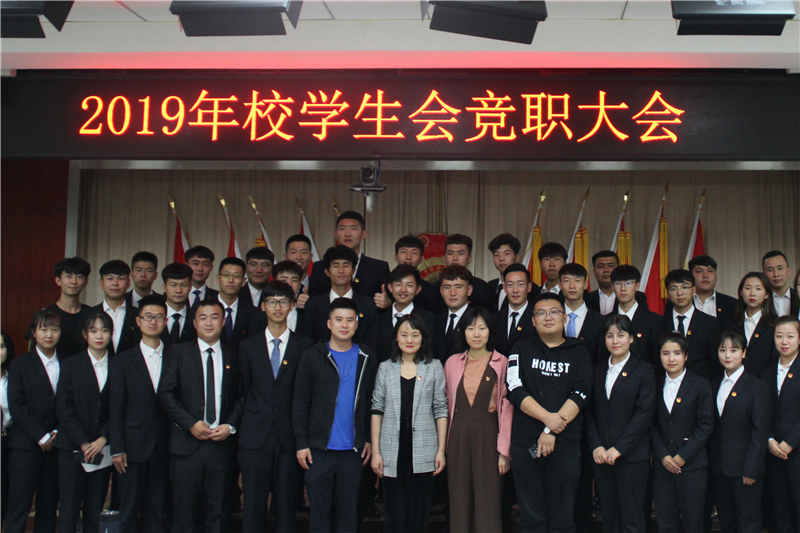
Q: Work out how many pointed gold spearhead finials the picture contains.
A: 10